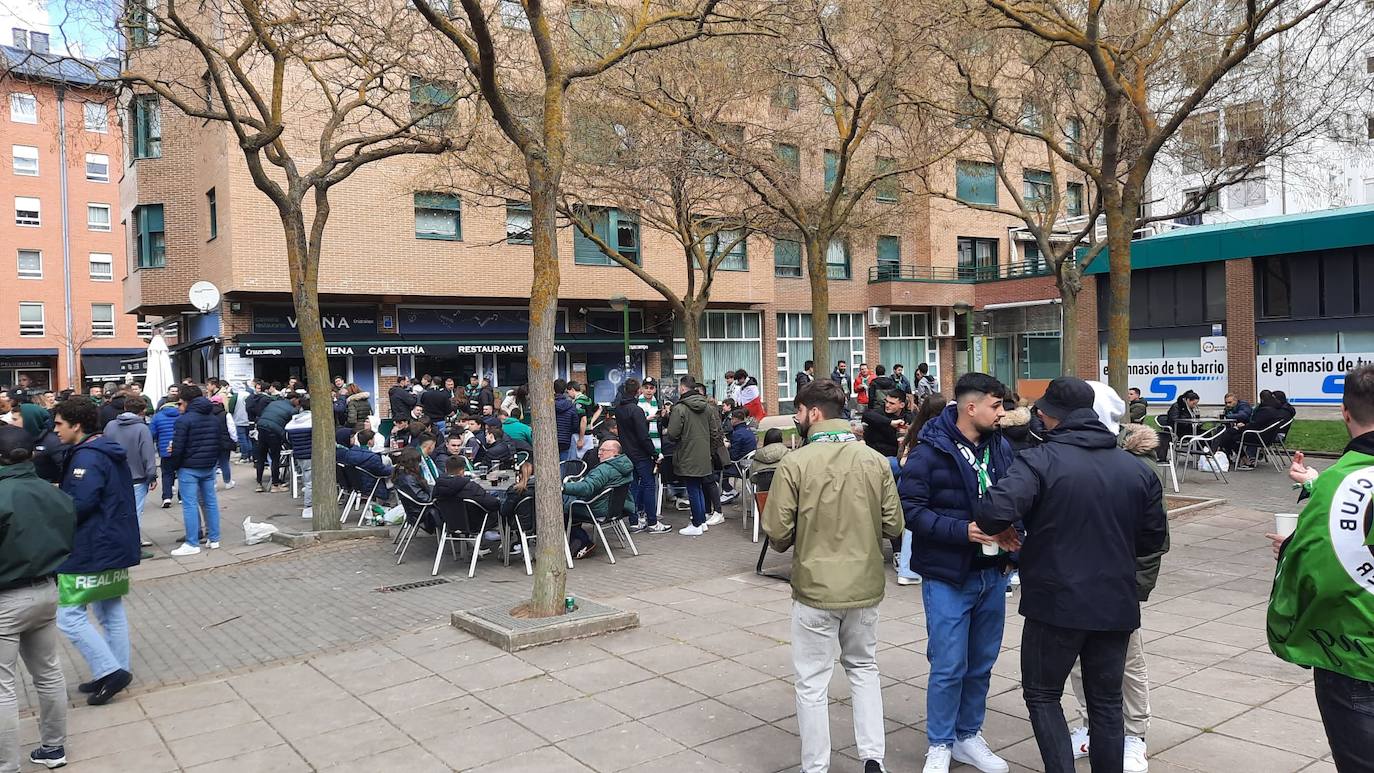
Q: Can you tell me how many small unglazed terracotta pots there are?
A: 0